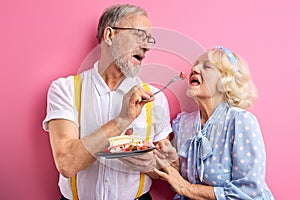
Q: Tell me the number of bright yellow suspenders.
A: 2